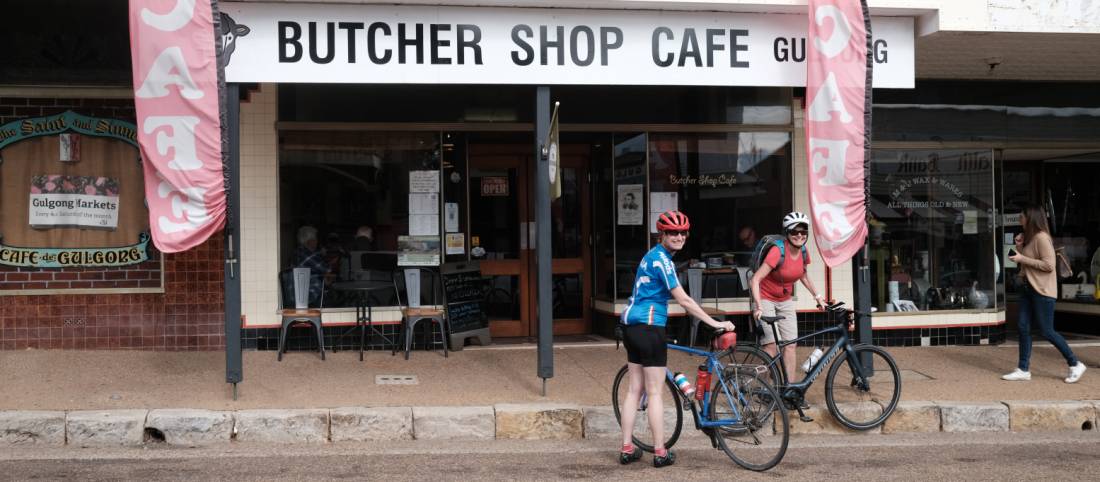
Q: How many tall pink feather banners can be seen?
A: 2